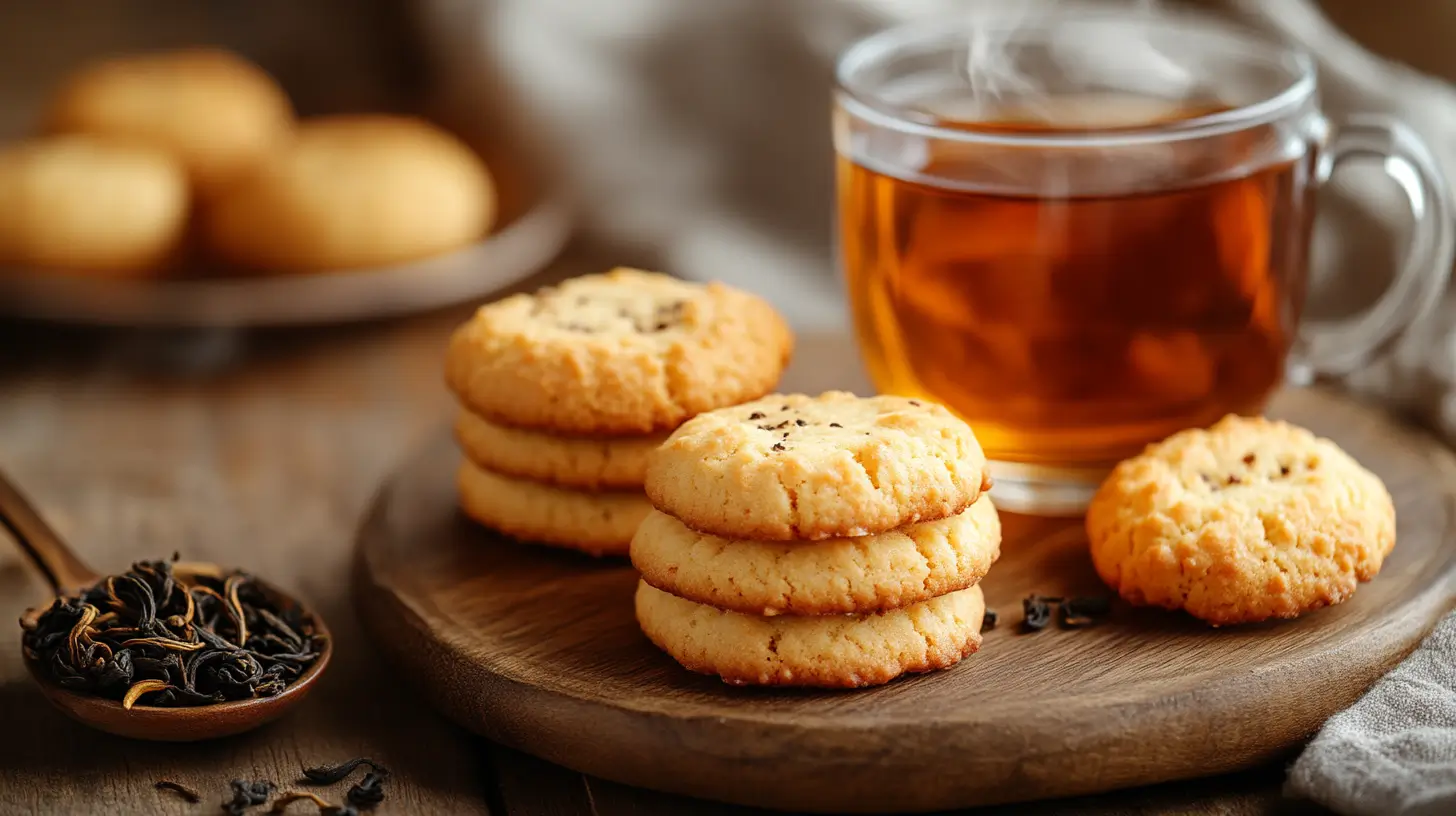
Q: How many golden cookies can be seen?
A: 10